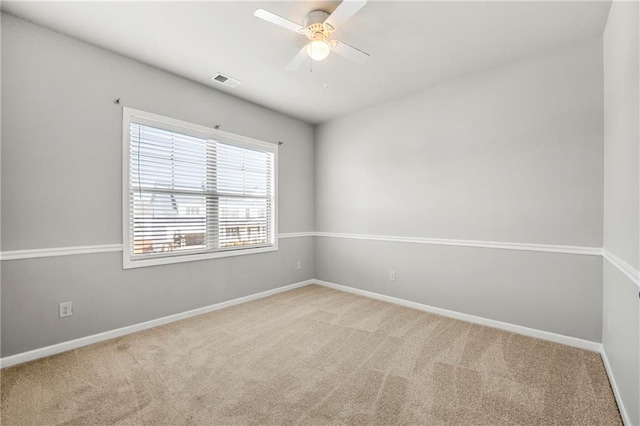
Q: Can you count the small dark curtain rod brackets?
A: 3